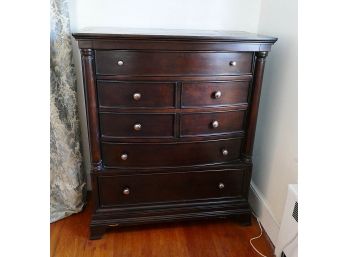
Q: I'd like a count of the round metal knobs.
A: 10